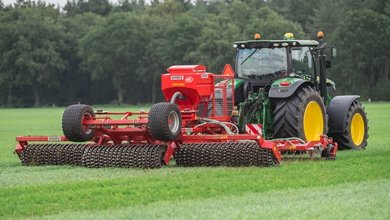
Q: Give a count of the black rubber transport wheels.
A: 2